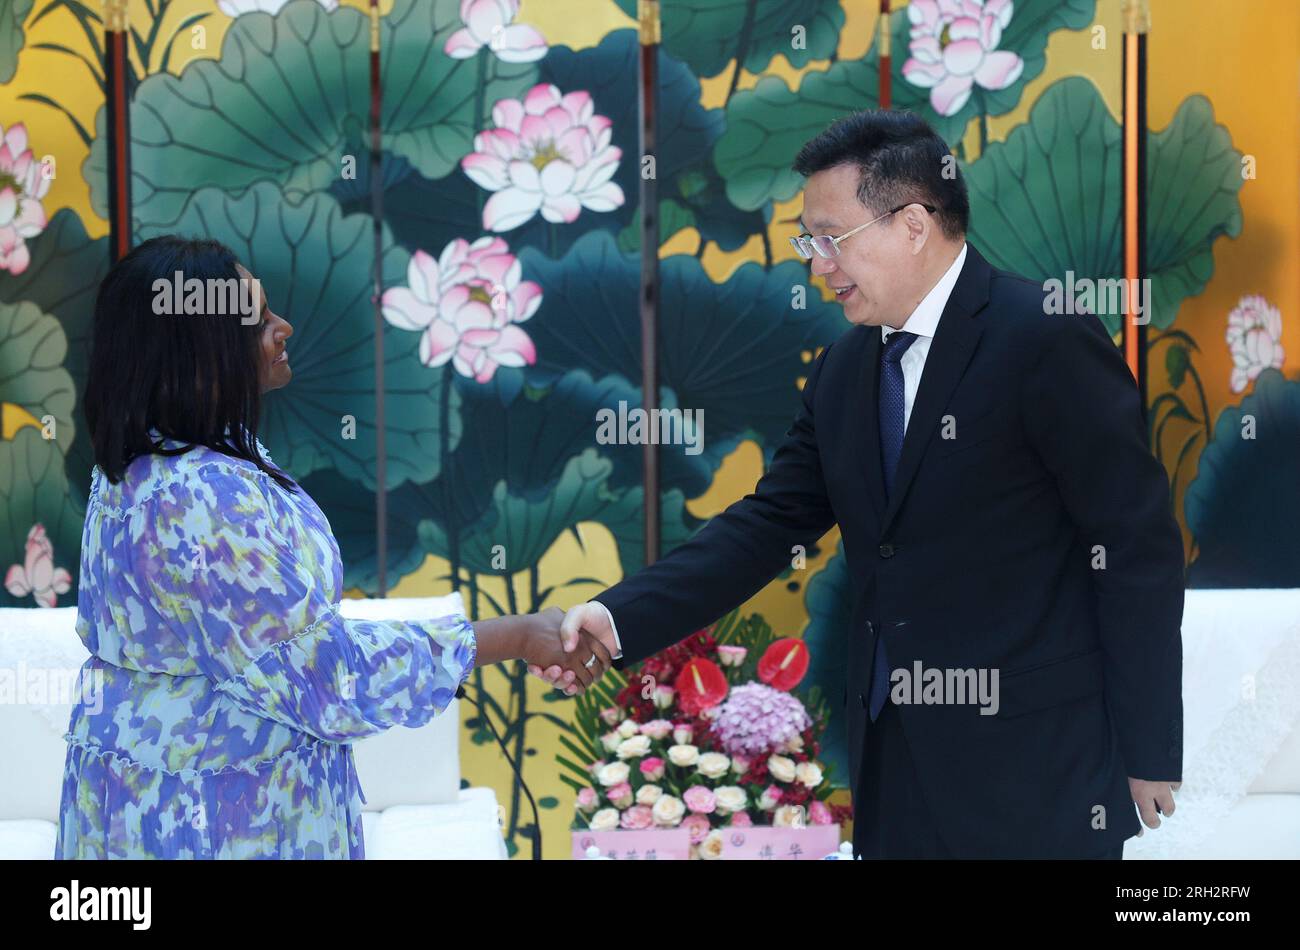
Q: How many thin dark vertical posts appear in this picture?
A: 5